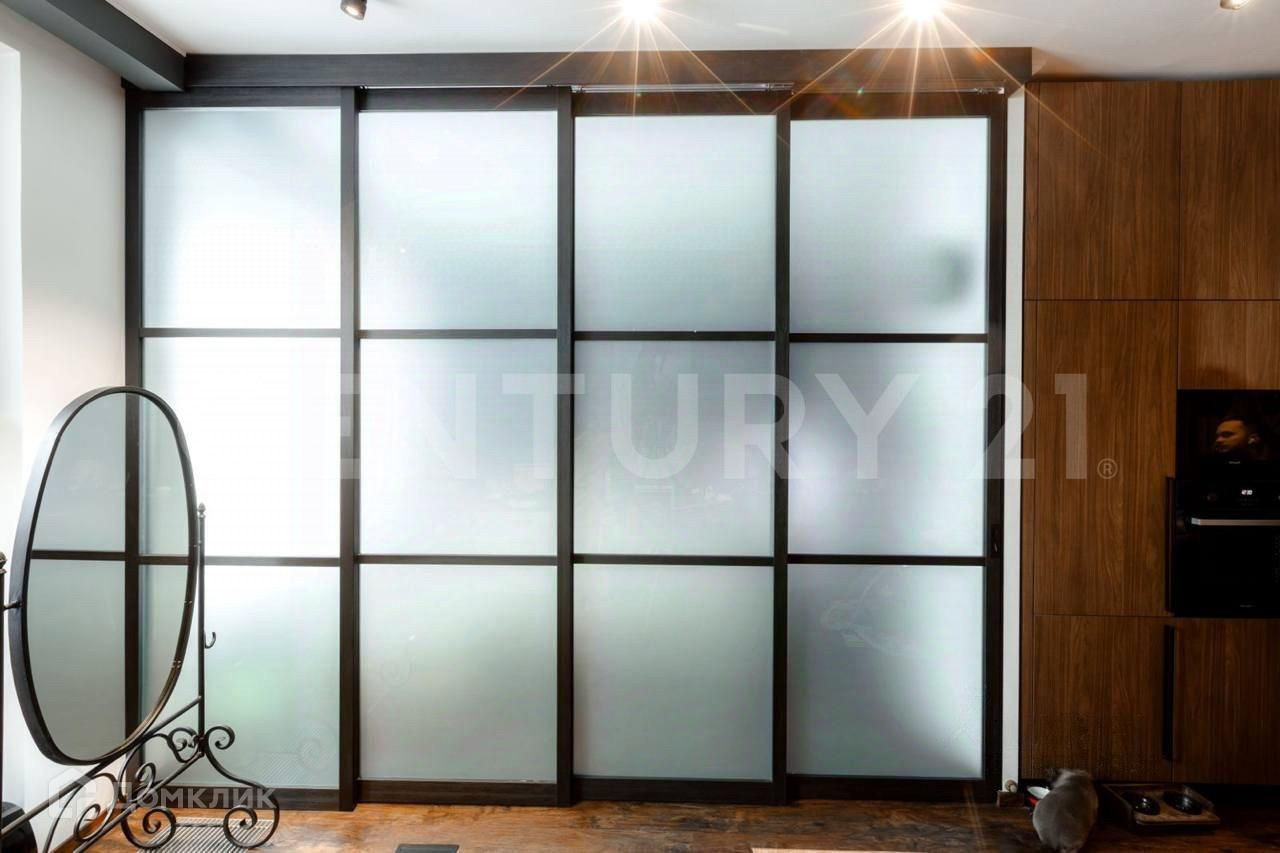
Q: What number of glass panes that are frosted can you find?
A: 12